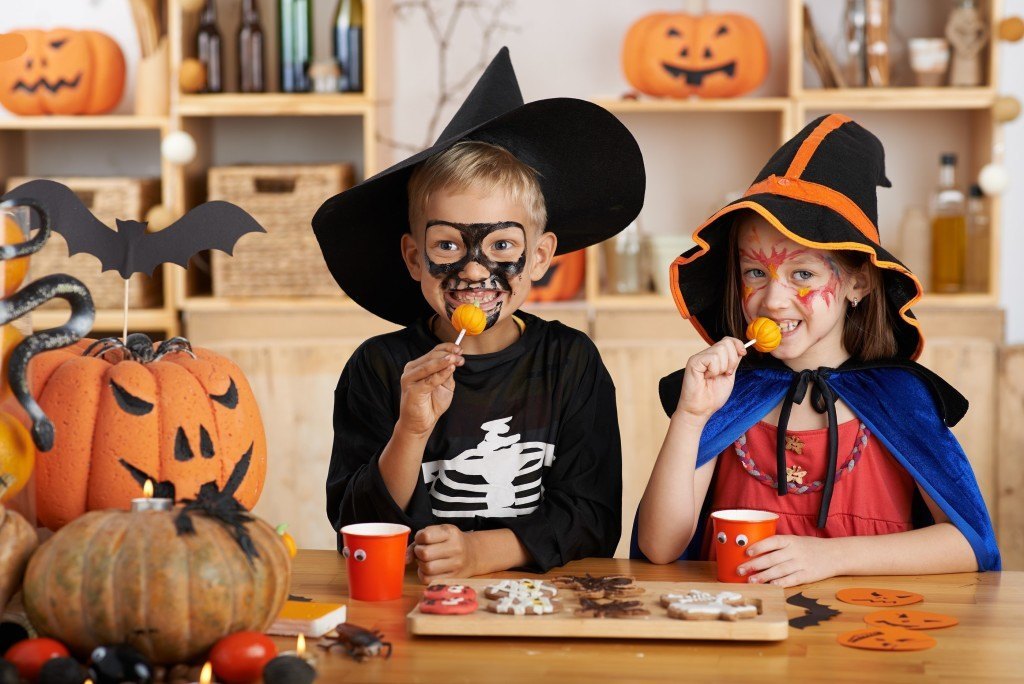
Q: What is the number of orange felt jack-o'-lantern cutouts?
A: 3